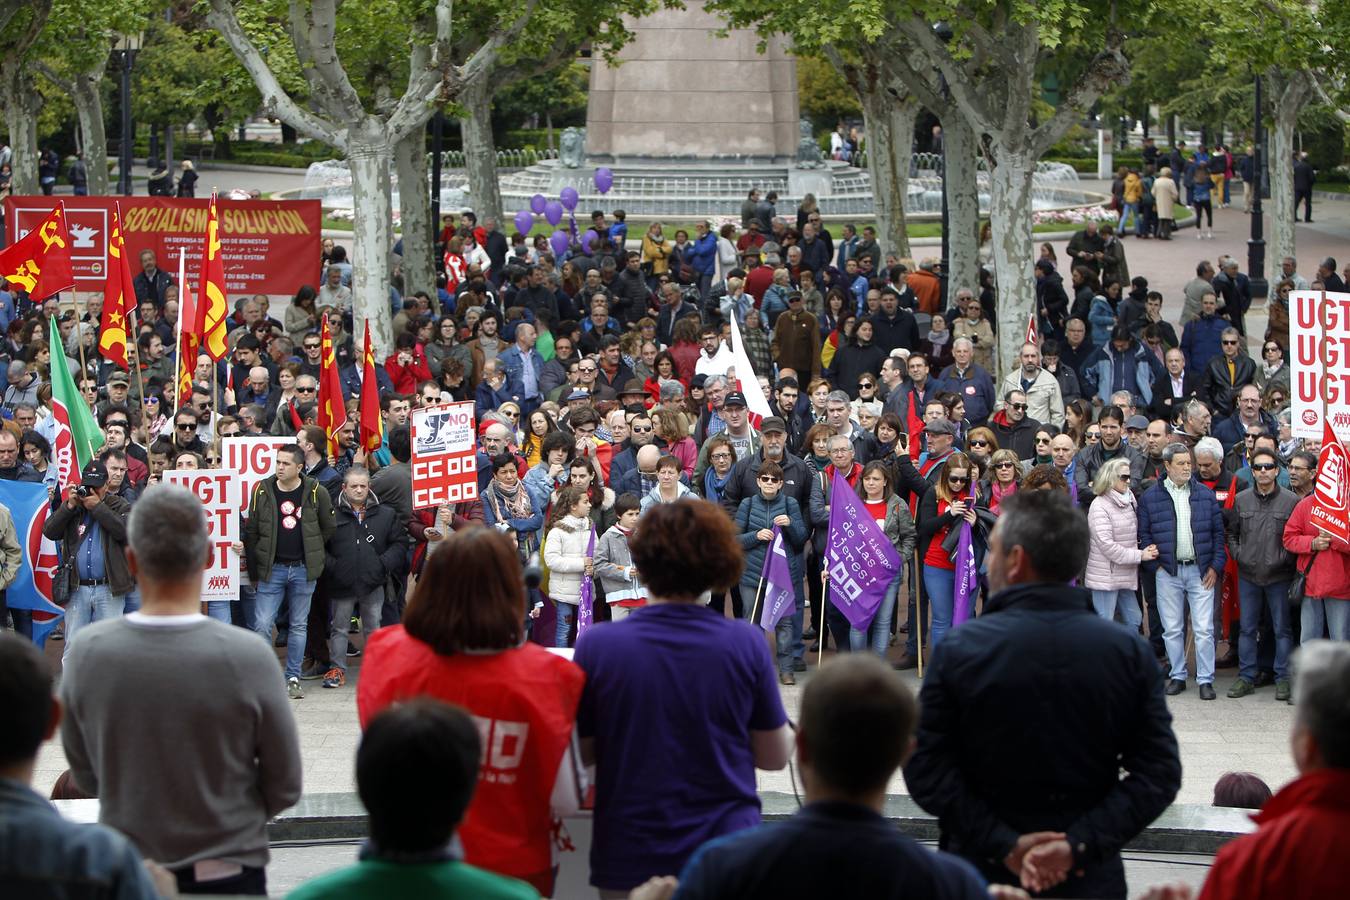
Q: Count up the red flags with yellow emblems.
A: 6